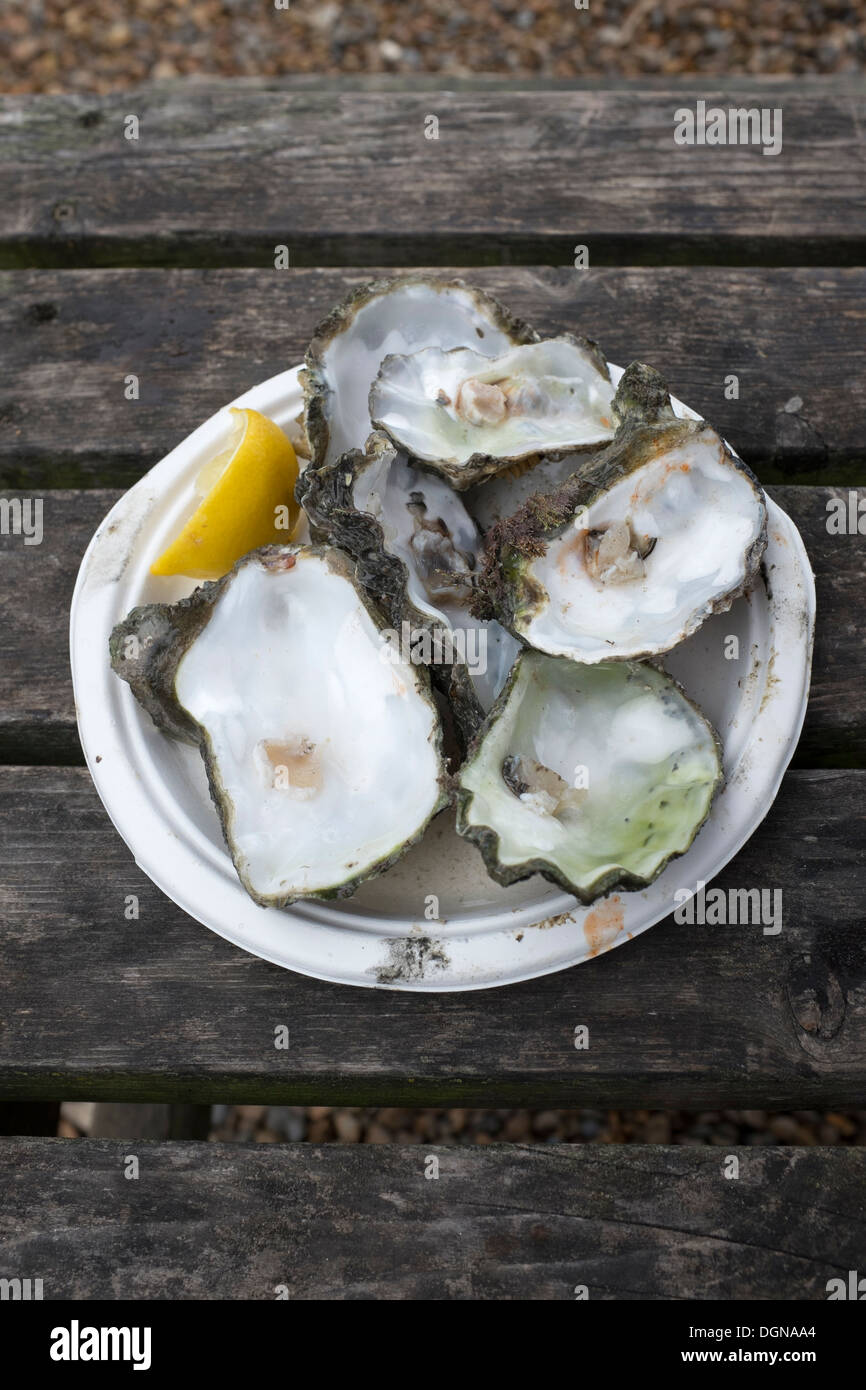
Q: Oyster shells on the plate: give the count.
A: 6